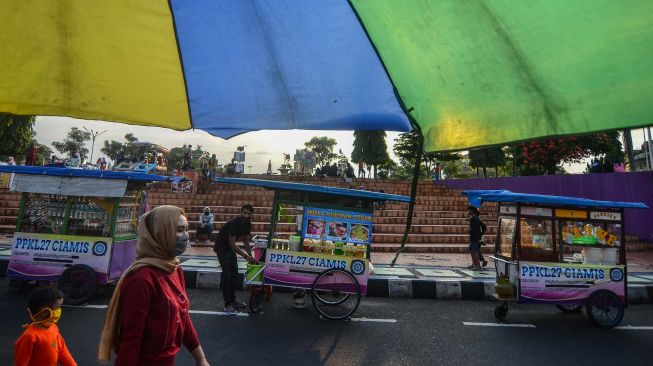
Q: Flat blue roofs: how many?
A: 3